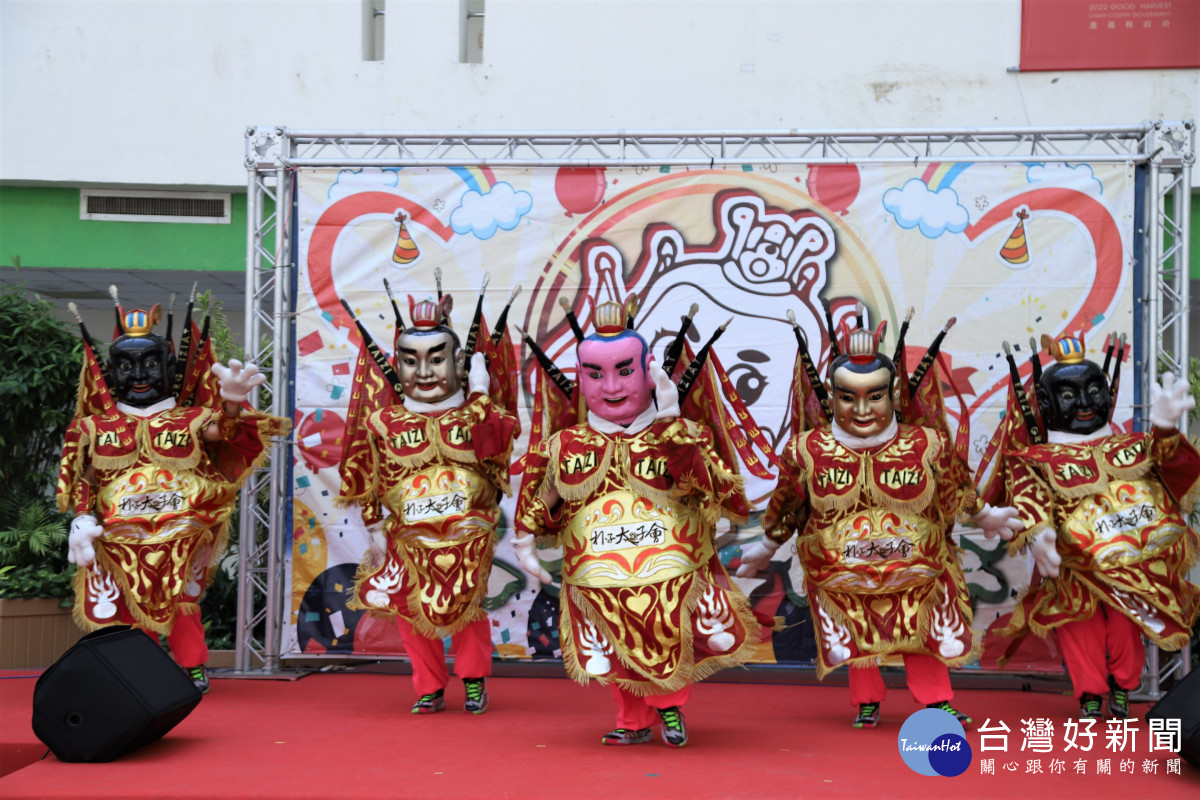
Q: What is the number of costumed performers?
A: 5